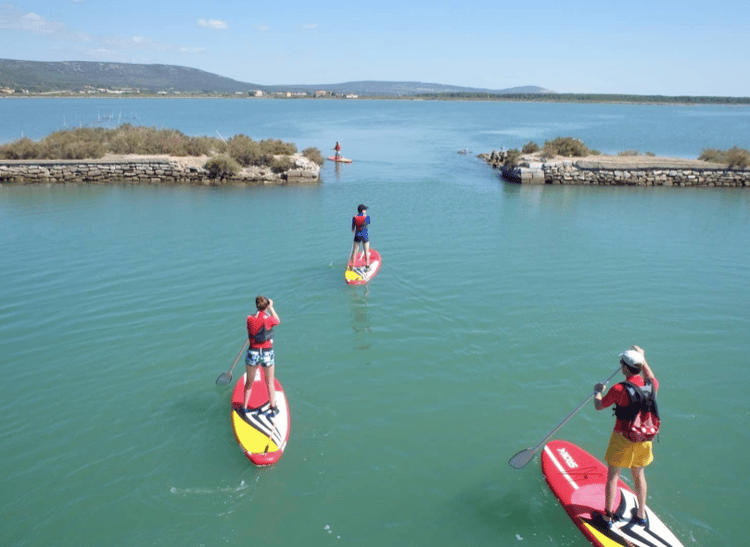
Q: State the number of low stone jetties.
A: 2